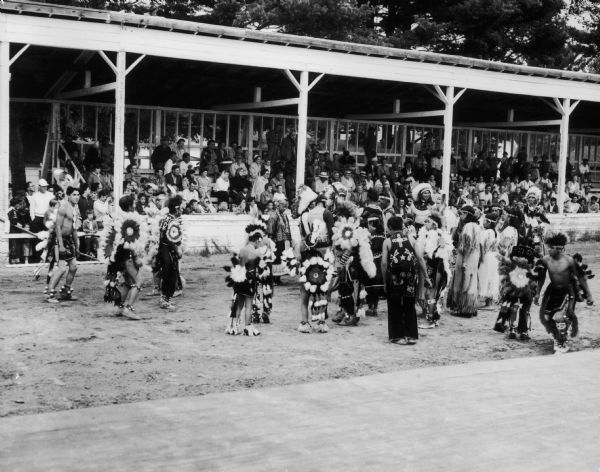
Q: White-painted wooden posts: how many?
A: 5